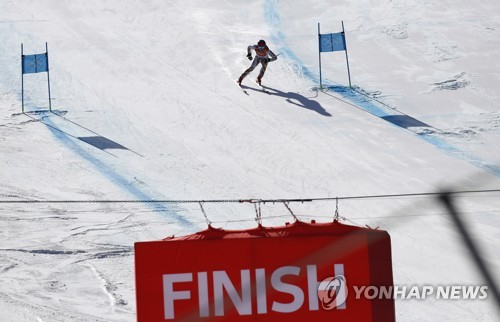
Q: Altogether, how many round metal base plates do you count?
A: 0